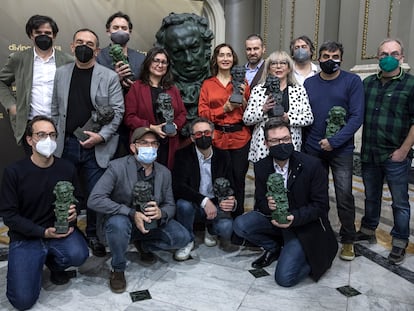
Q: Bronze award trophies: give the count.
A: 10